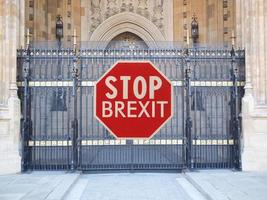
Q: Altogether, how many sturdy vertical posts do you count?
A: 4